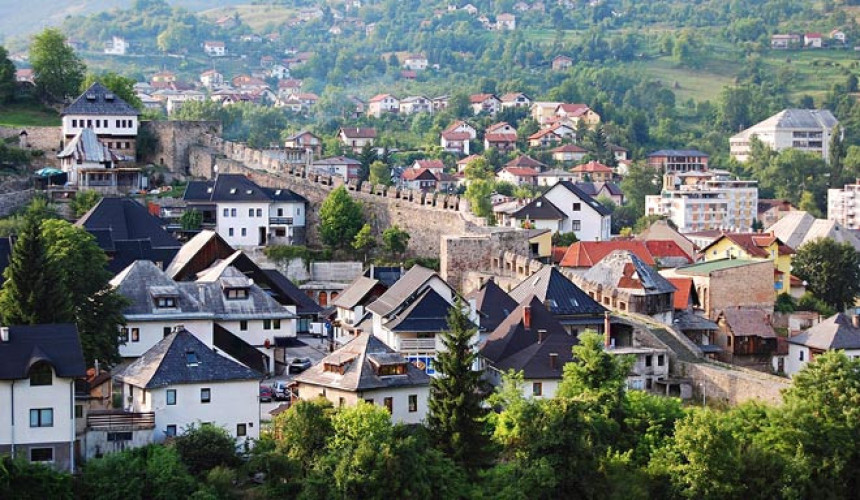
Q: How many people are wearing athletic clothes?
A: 0